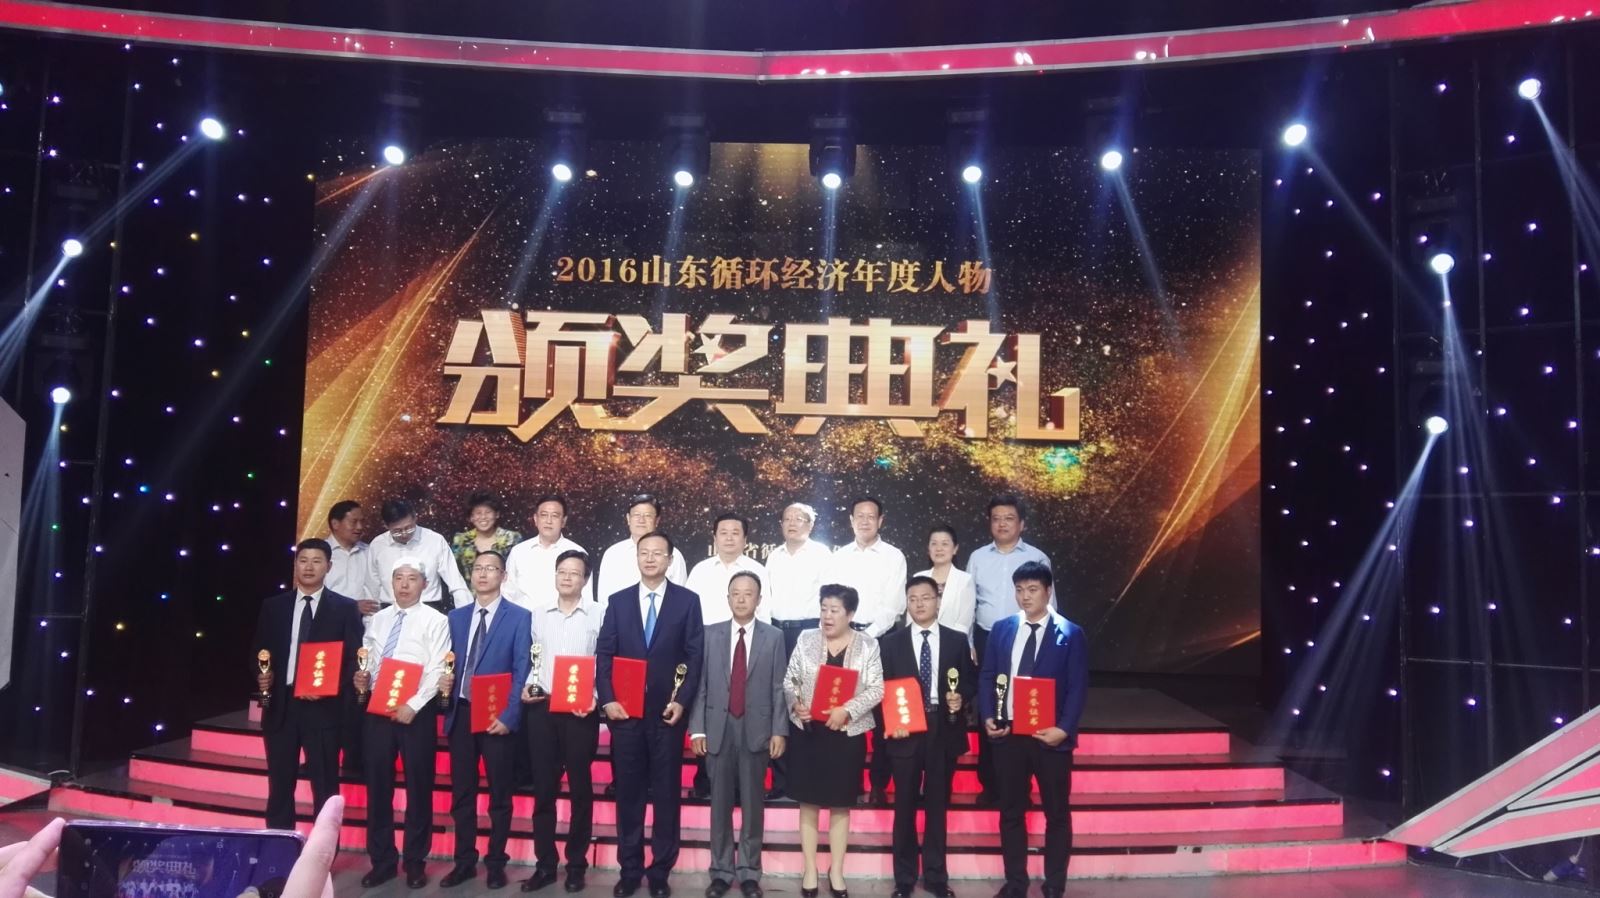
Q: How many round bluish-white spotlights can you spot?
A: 13